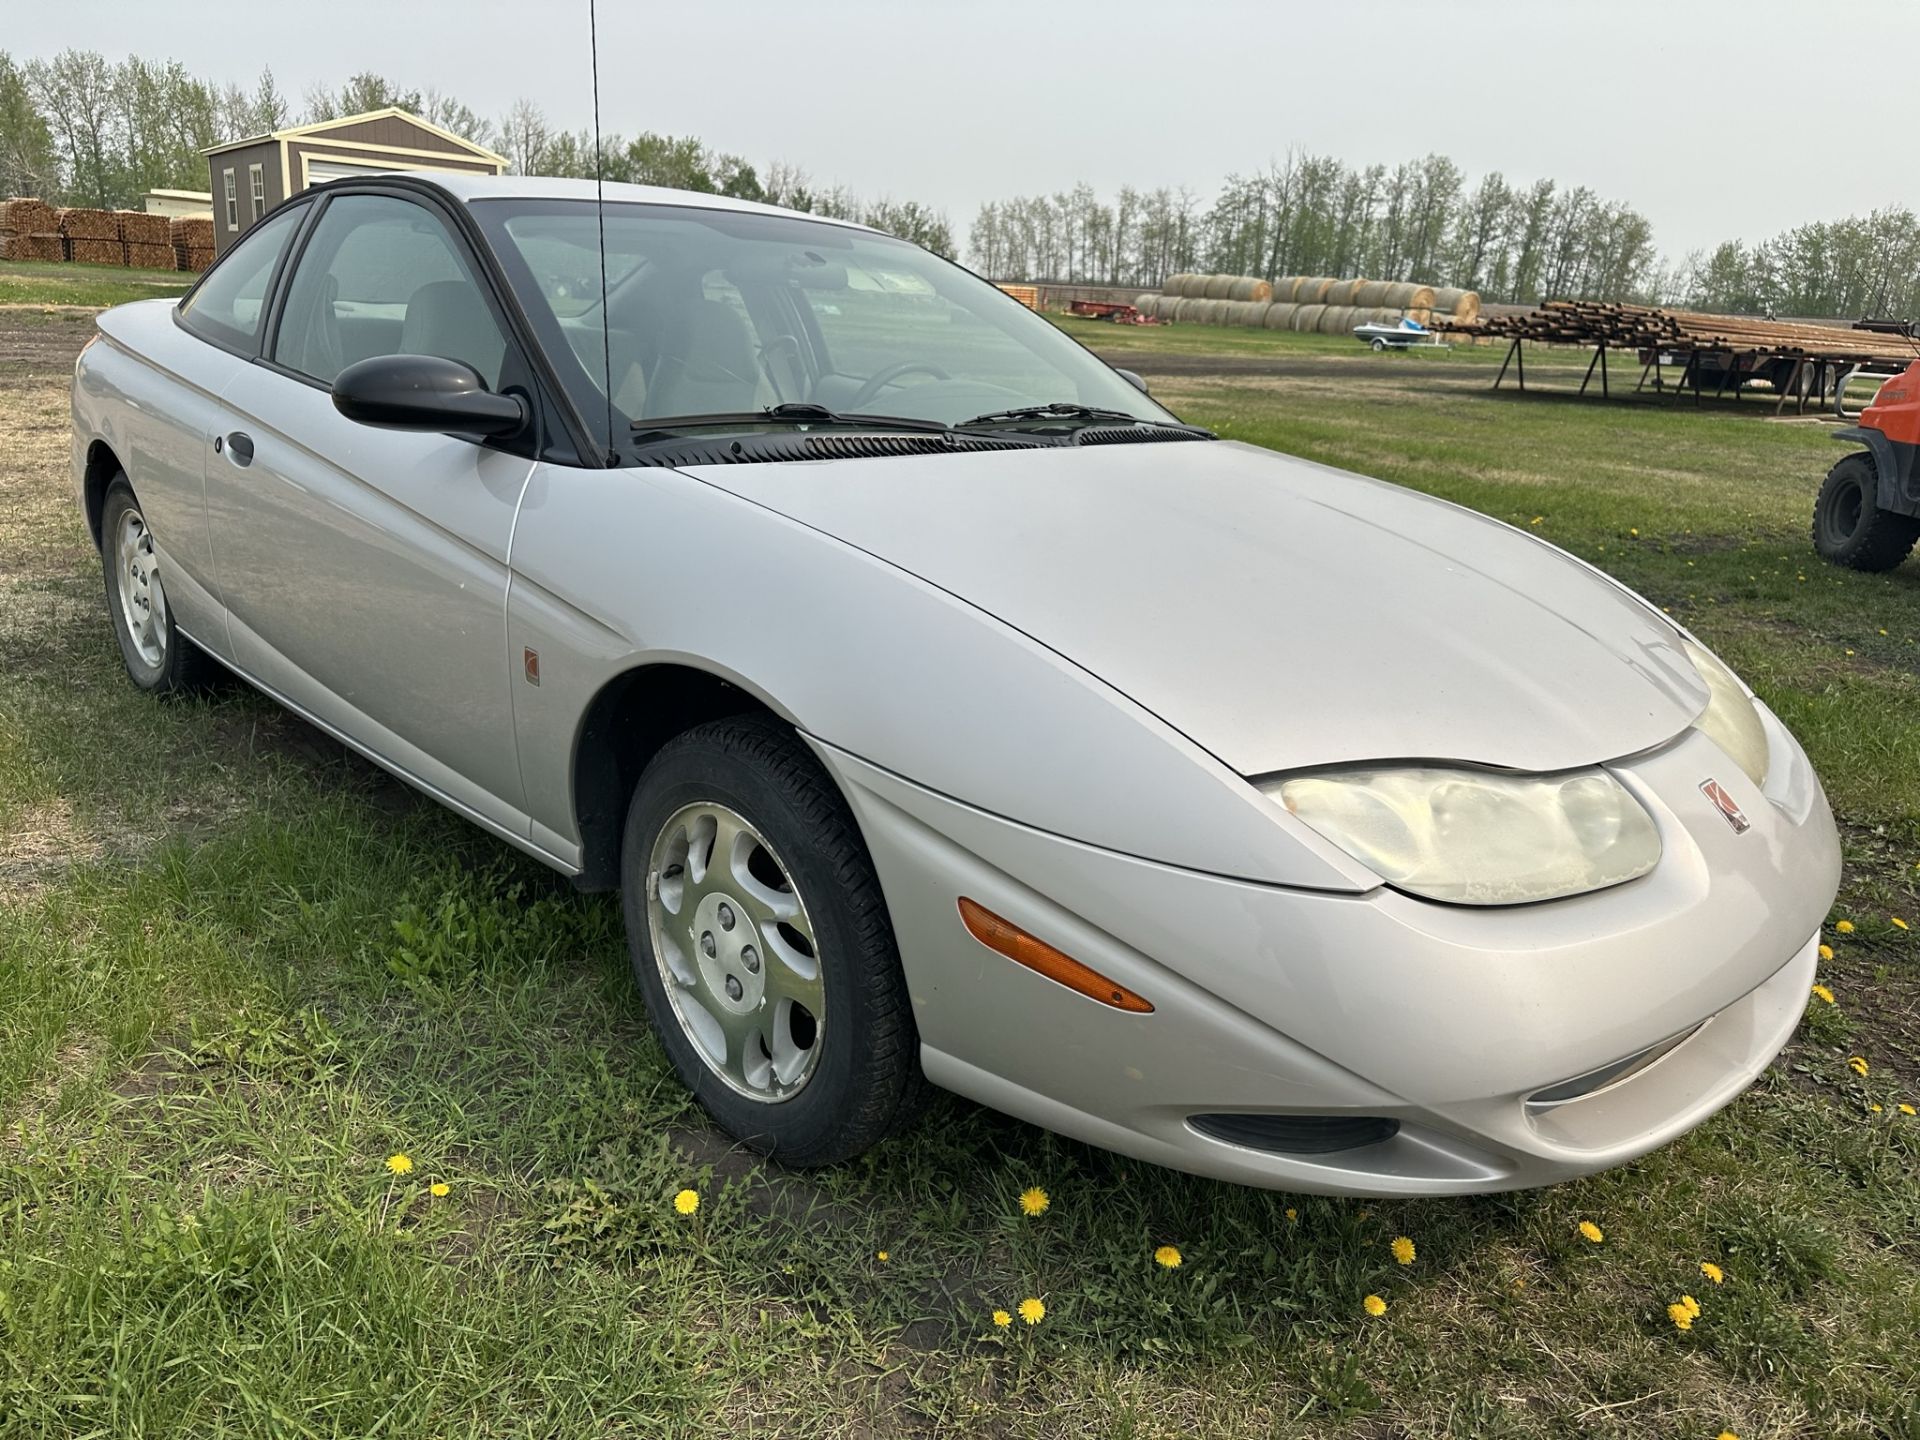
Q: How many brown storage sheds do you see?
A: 1